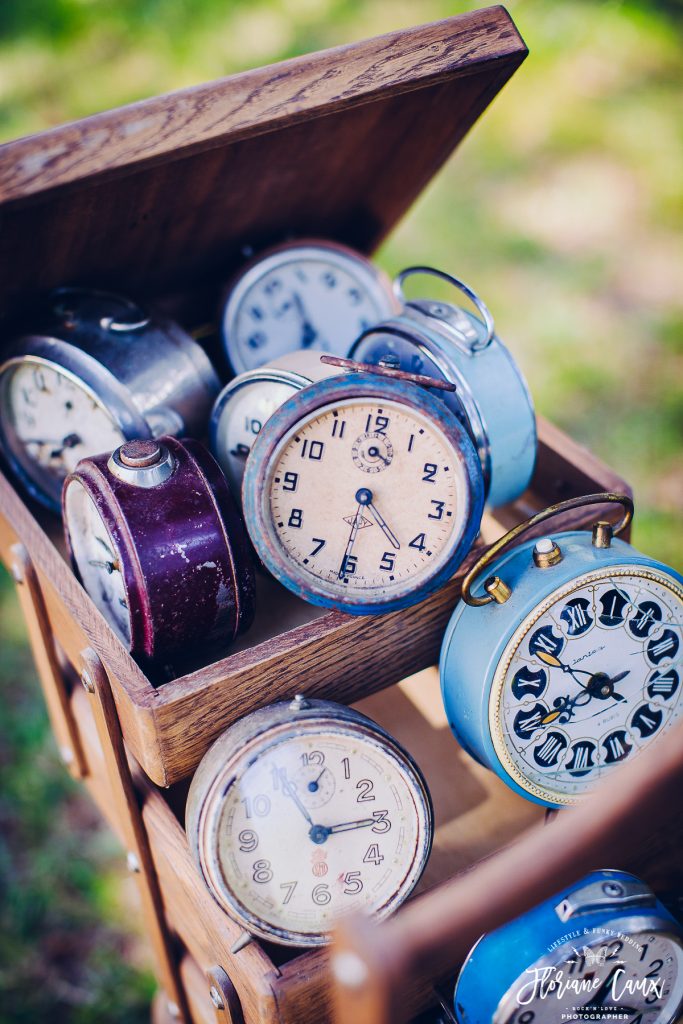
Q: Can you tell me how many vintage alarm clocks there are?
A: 9